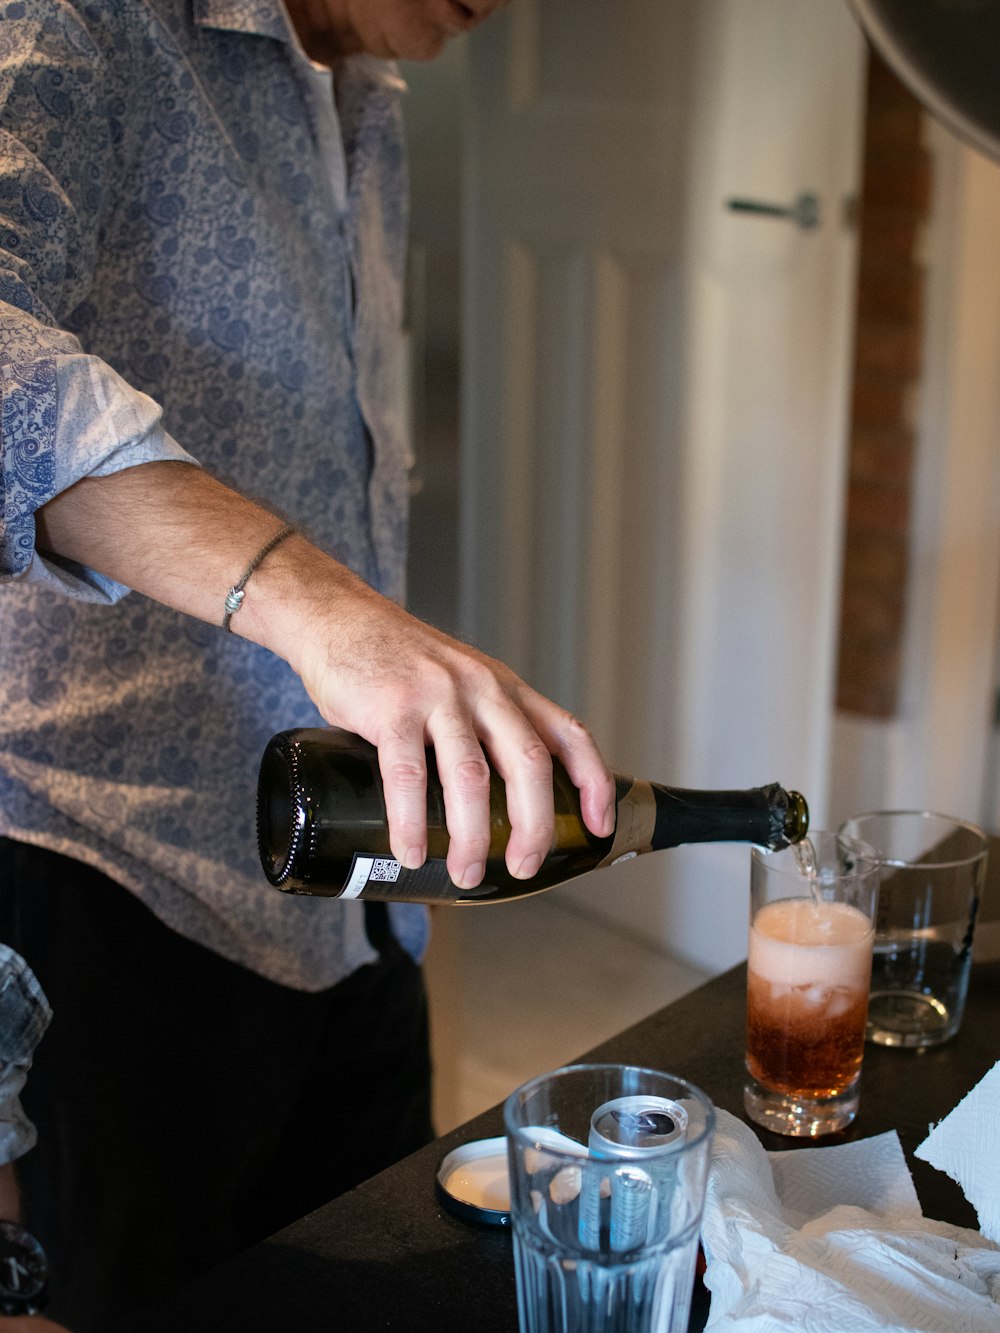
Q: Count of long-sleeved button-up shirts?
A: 1